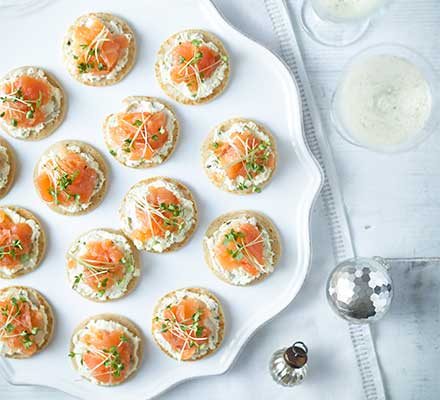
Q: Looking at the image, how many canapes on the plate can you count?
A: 14